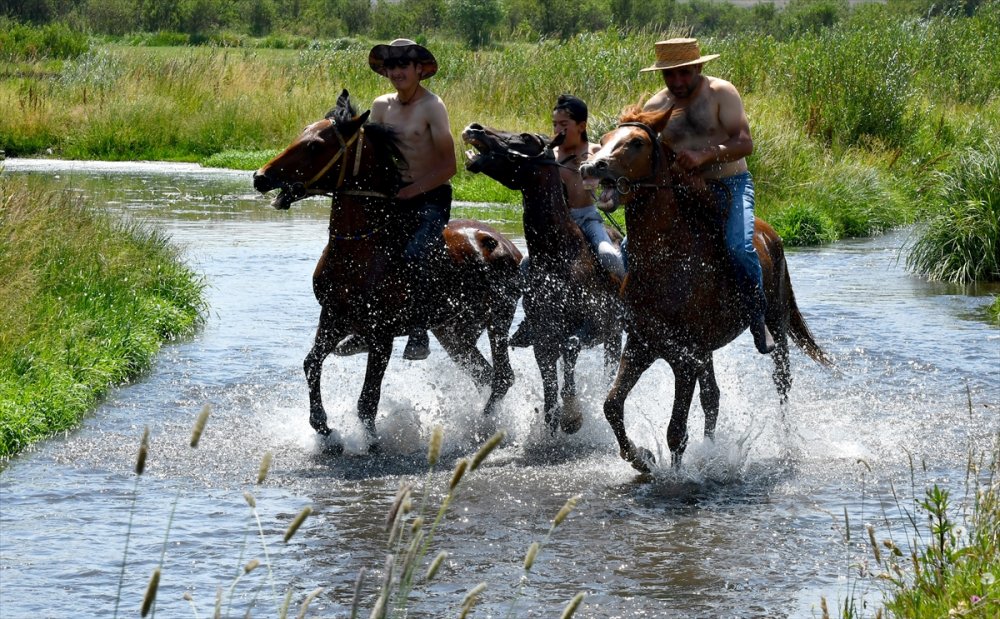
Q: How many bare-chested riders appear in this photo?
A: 3